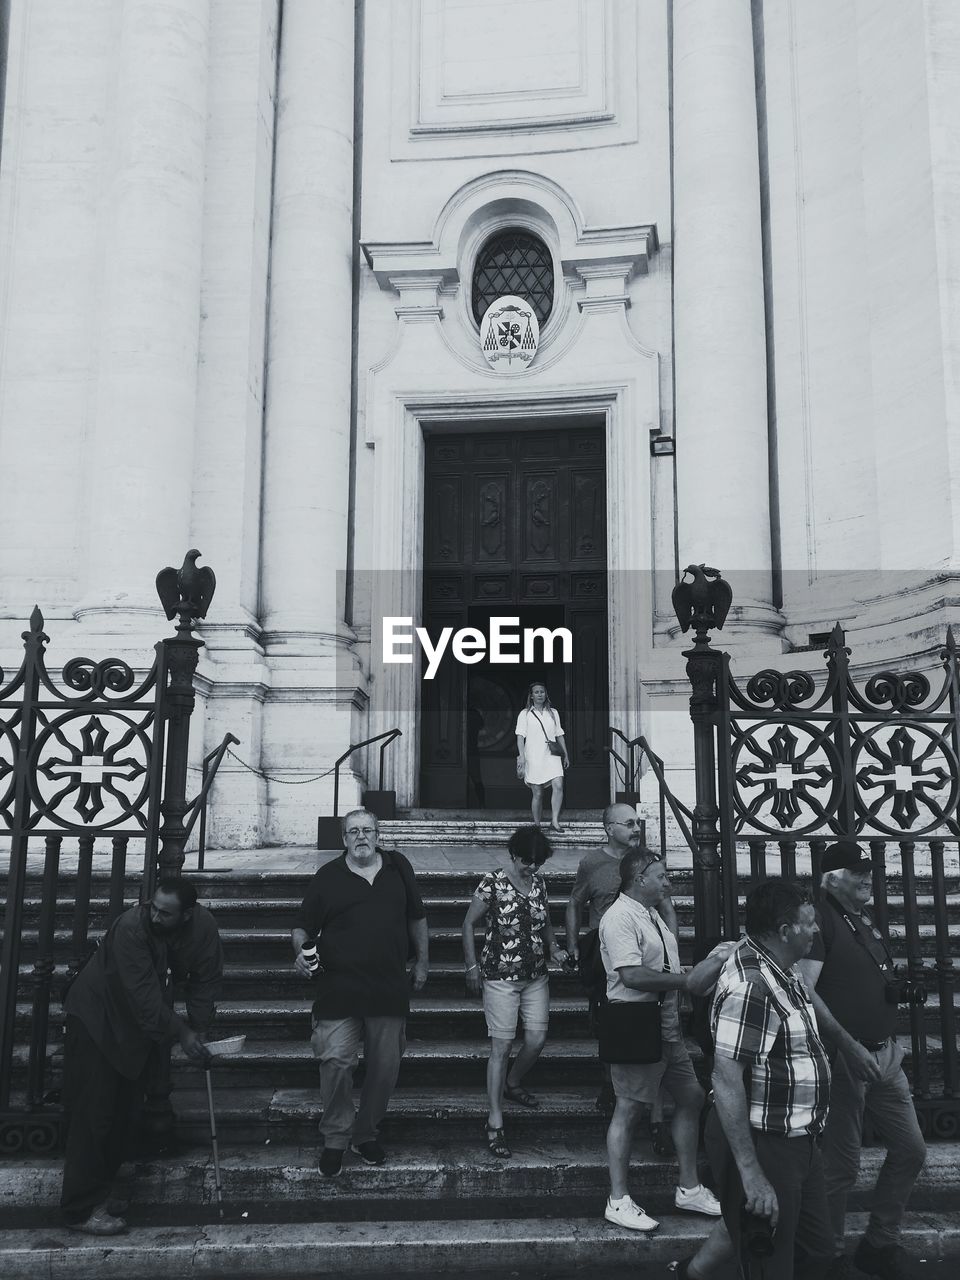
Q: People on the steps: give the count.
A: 8